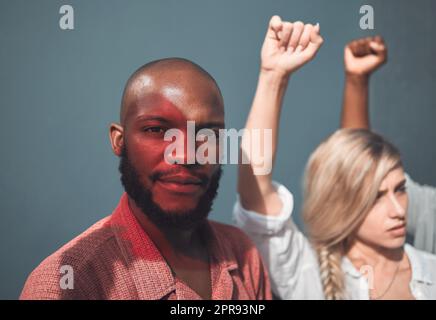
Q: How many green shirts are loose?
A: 0